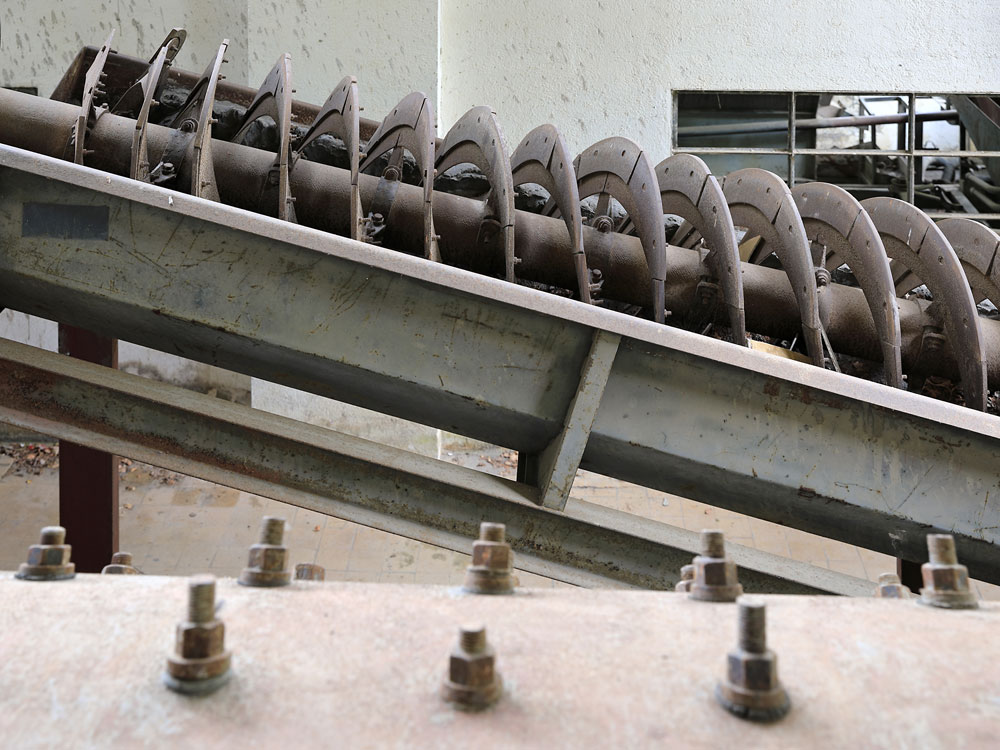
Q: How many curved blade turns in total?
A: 14